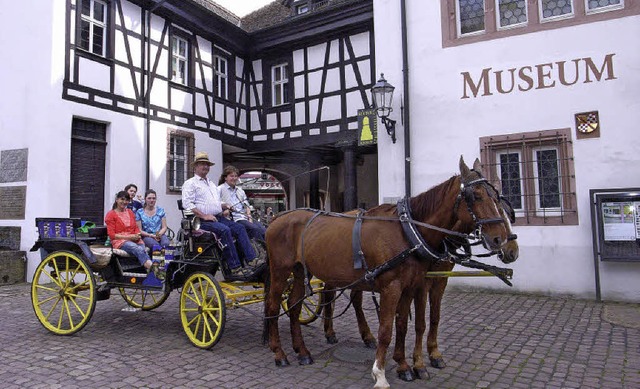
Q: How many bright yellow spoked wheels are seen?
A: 4